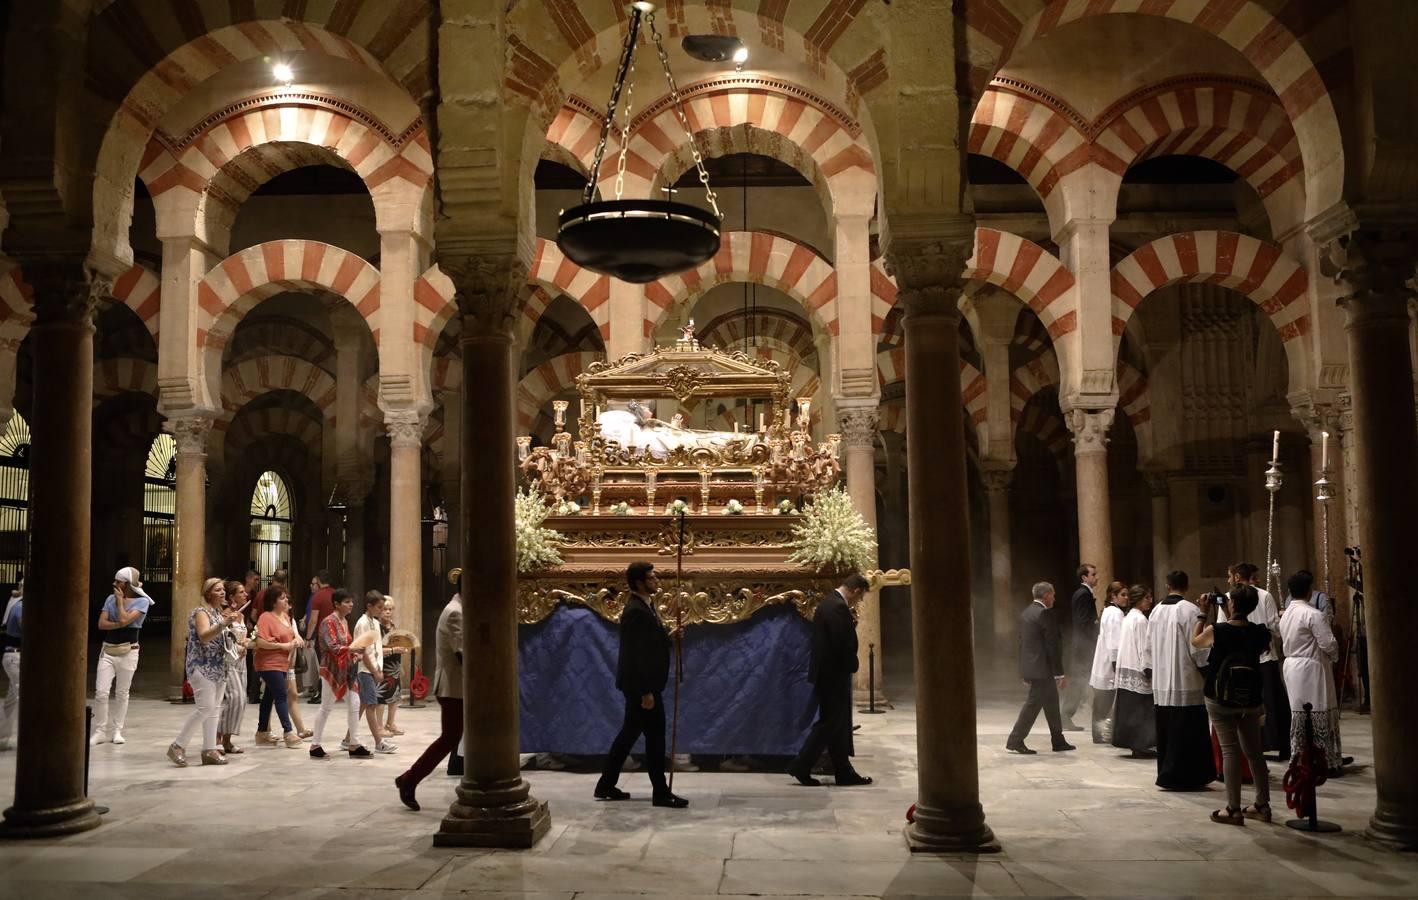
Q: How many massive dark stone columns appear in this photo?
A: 4